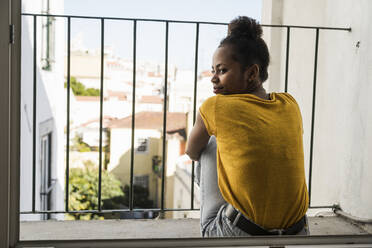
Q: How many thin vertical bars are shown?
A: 8